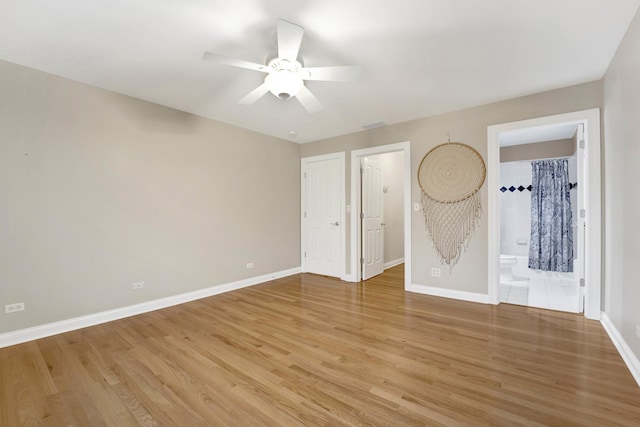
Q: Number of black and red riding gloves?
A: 0